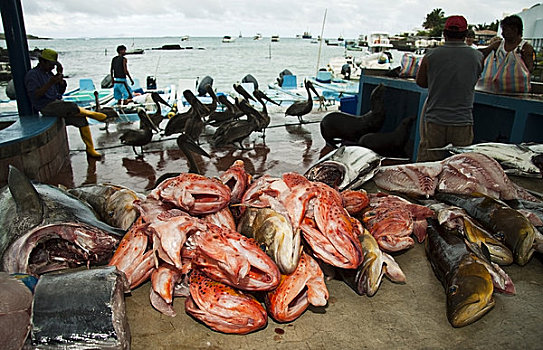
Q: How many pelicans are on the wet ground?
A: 11